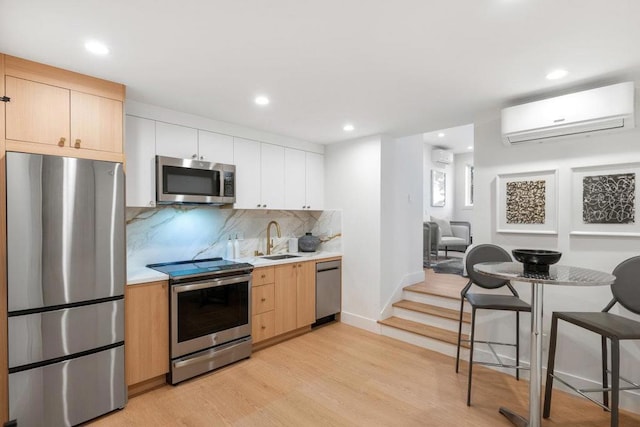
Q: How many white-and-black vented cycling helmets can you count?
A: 0